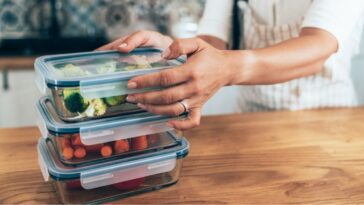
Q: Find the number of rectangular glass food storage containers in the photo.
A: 3